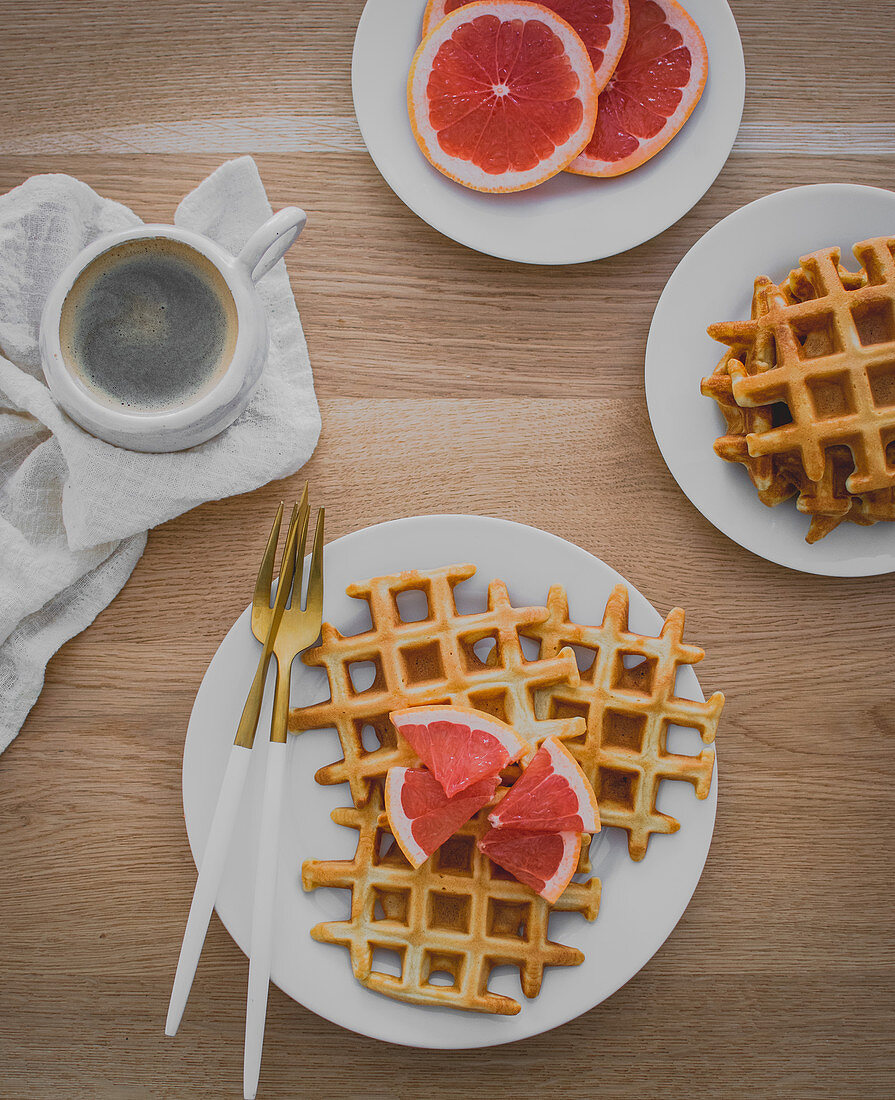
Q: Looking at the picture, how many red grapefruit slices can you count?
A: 7